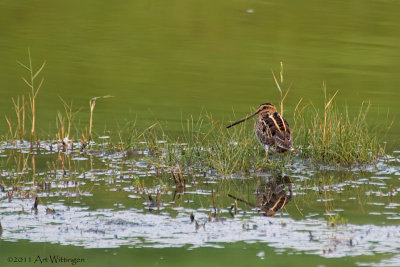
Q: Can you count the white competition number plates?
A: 0